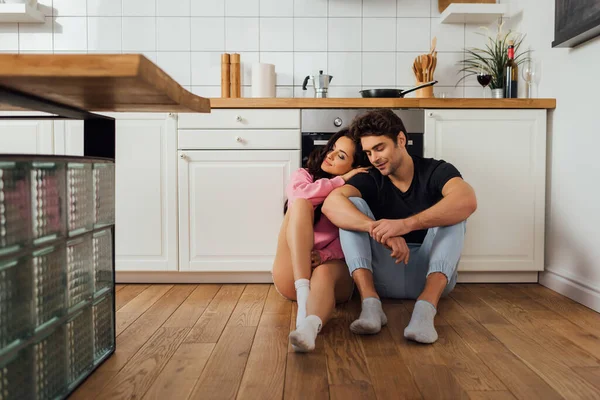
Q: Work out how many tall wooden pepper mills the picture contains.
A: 2